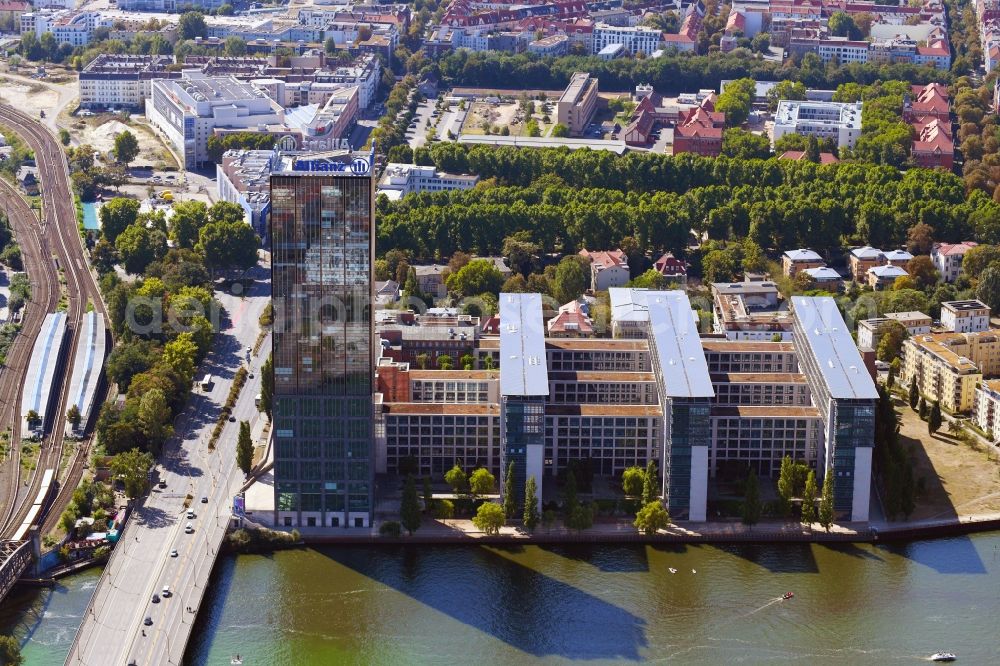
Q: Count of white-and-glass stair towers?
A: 3